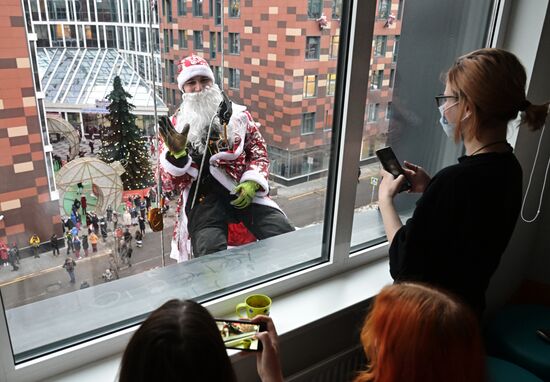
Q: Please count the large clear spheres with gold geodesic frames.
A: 2